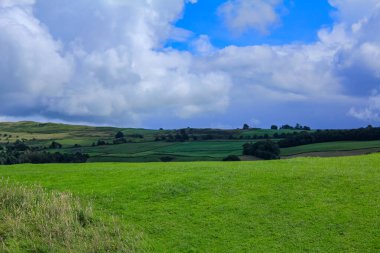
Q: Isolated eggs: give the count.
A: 0